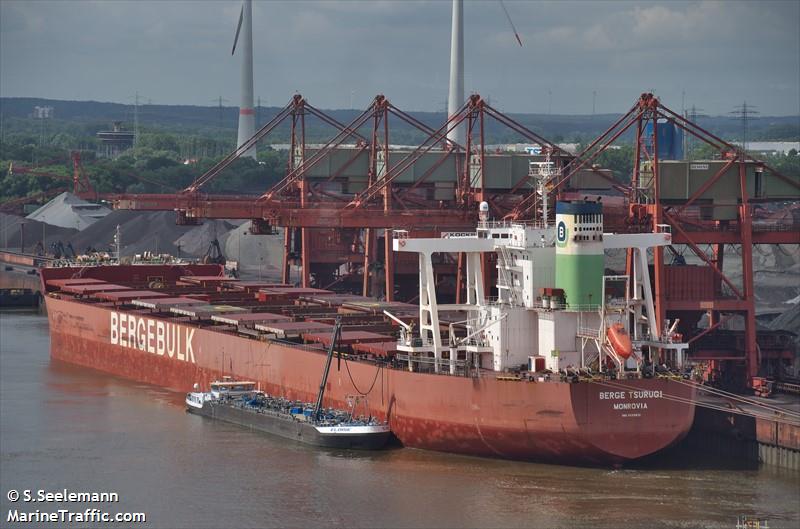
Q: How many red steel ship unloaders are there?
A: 4